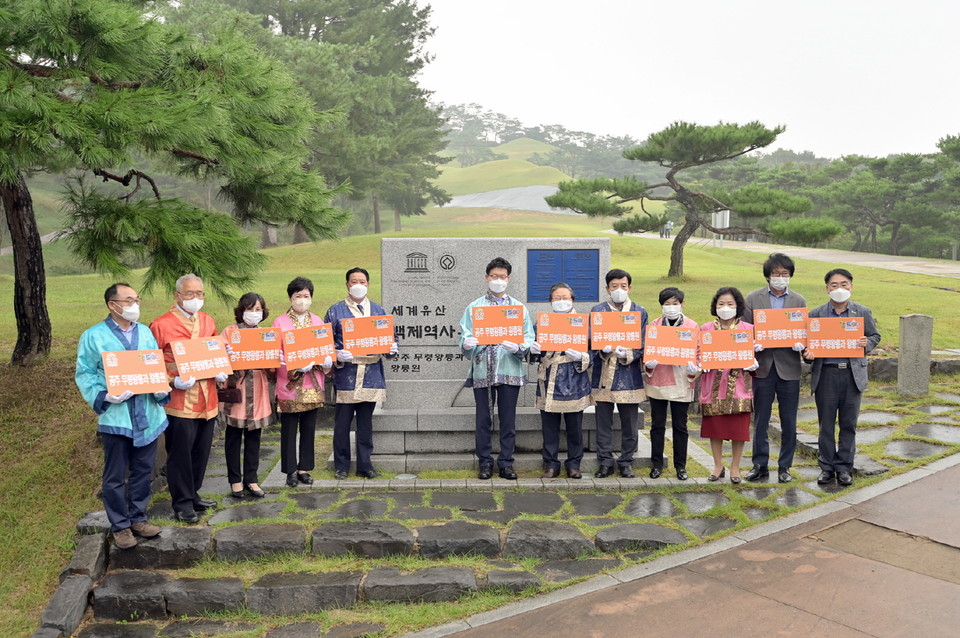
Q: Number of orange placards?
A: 12